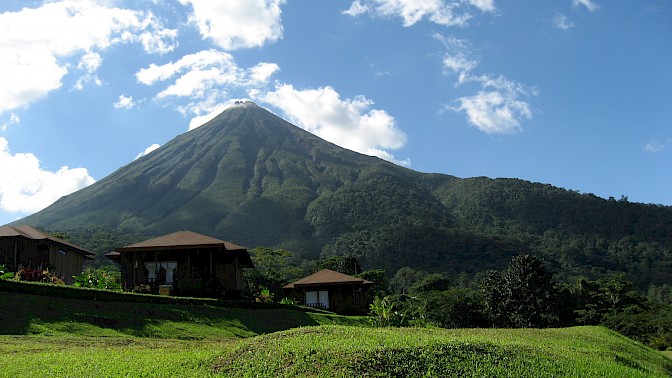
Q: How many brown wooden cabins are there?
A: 3